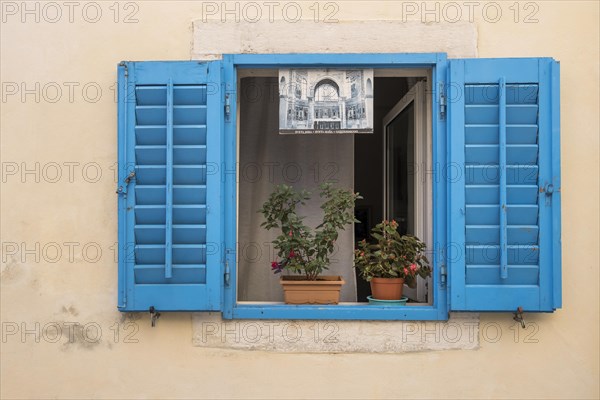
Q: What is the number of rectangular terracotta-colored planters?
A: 1